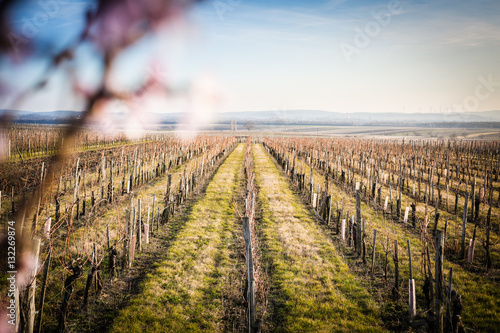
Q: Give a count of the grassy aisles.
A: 2